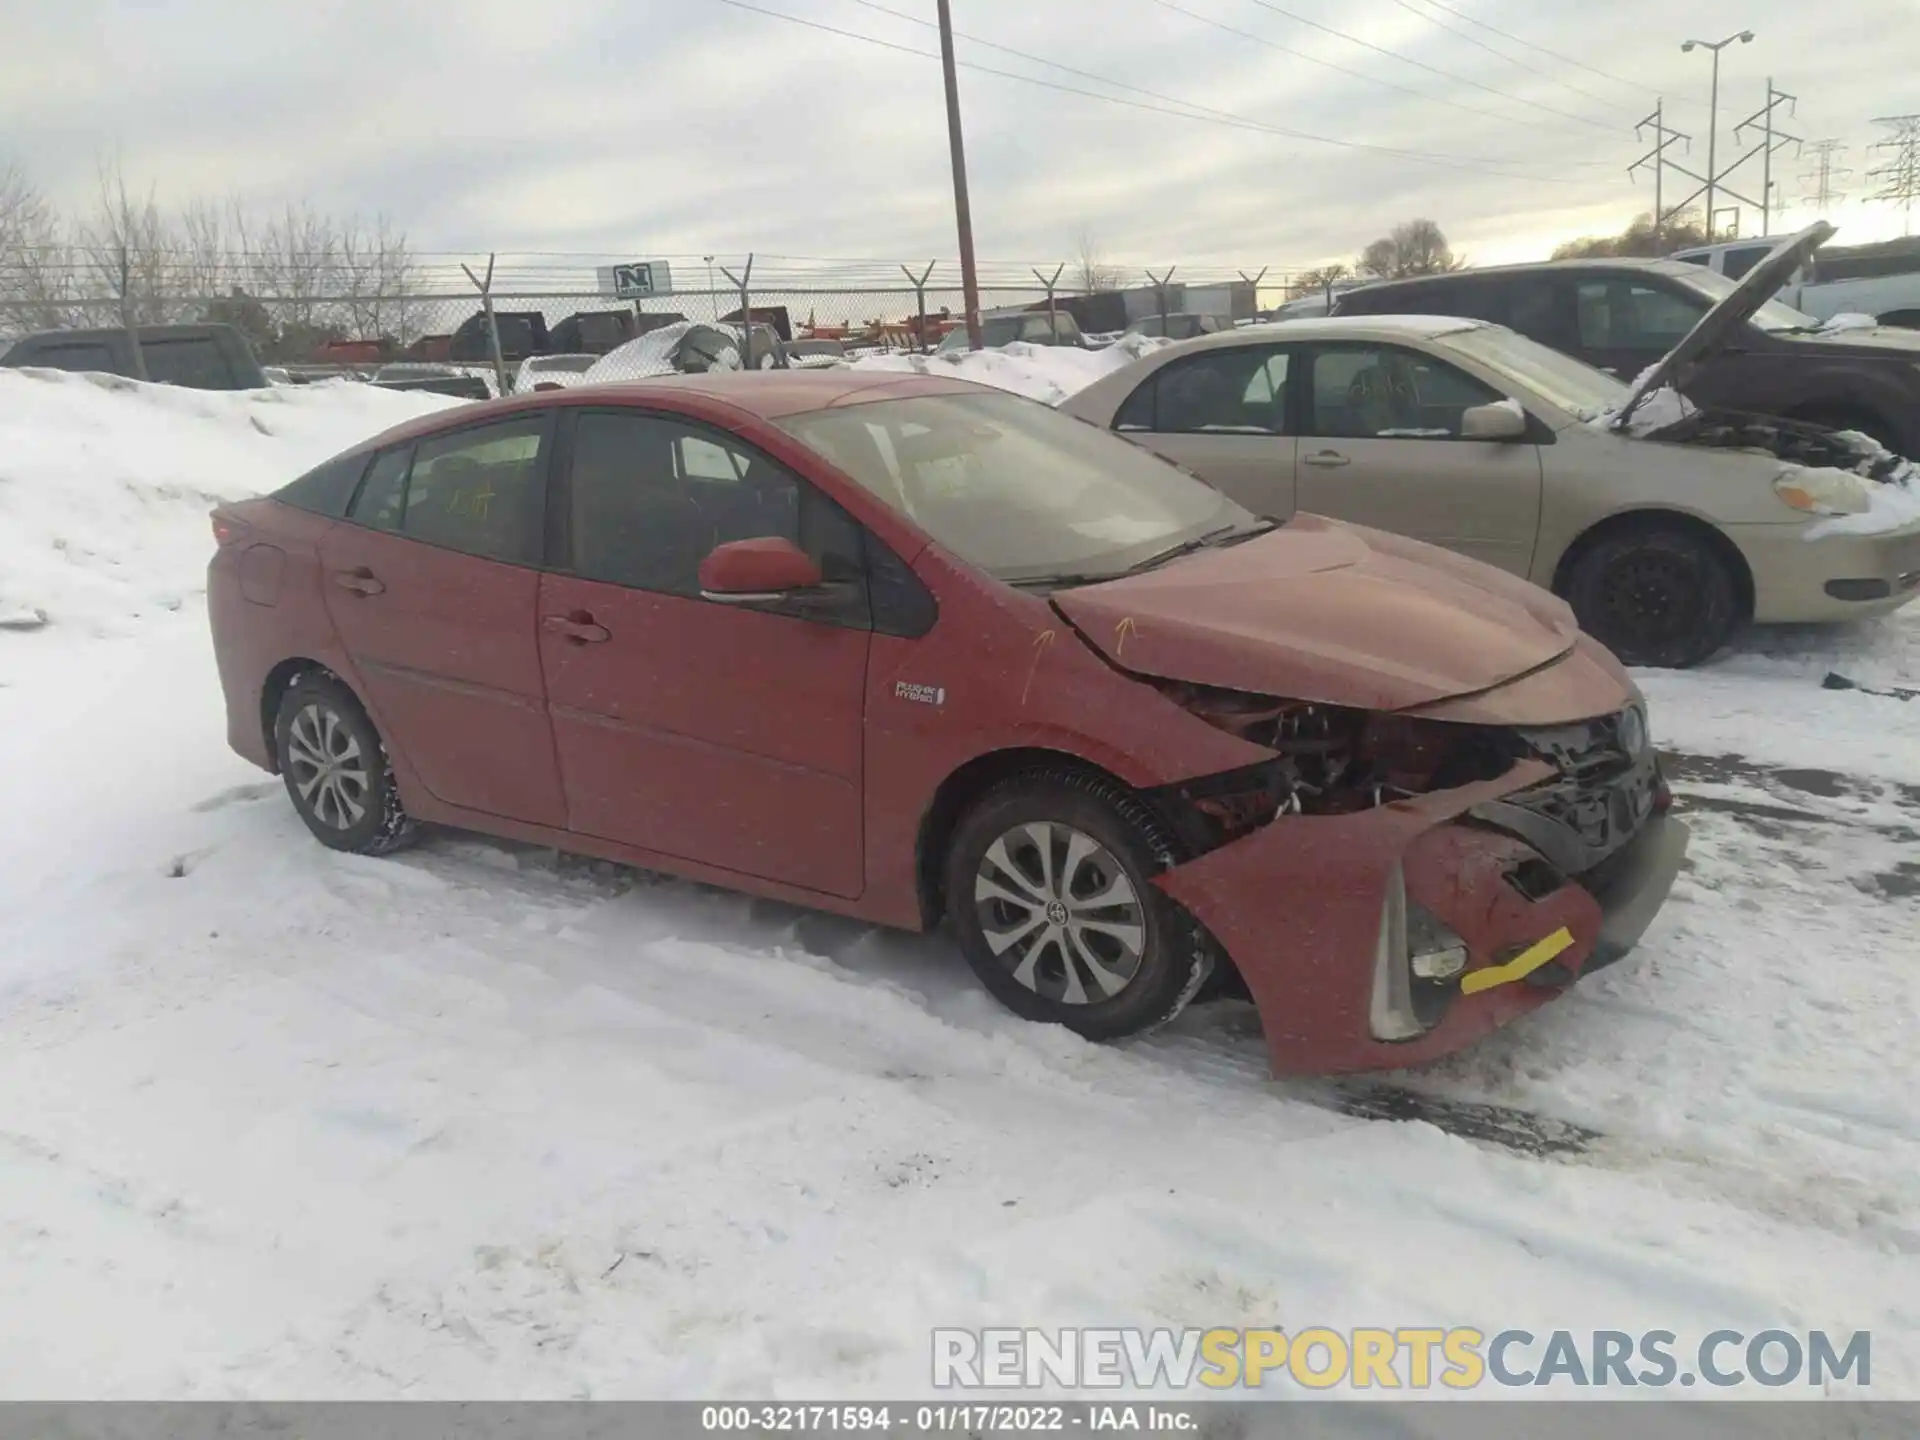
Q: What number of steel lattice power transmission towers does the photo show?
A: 2